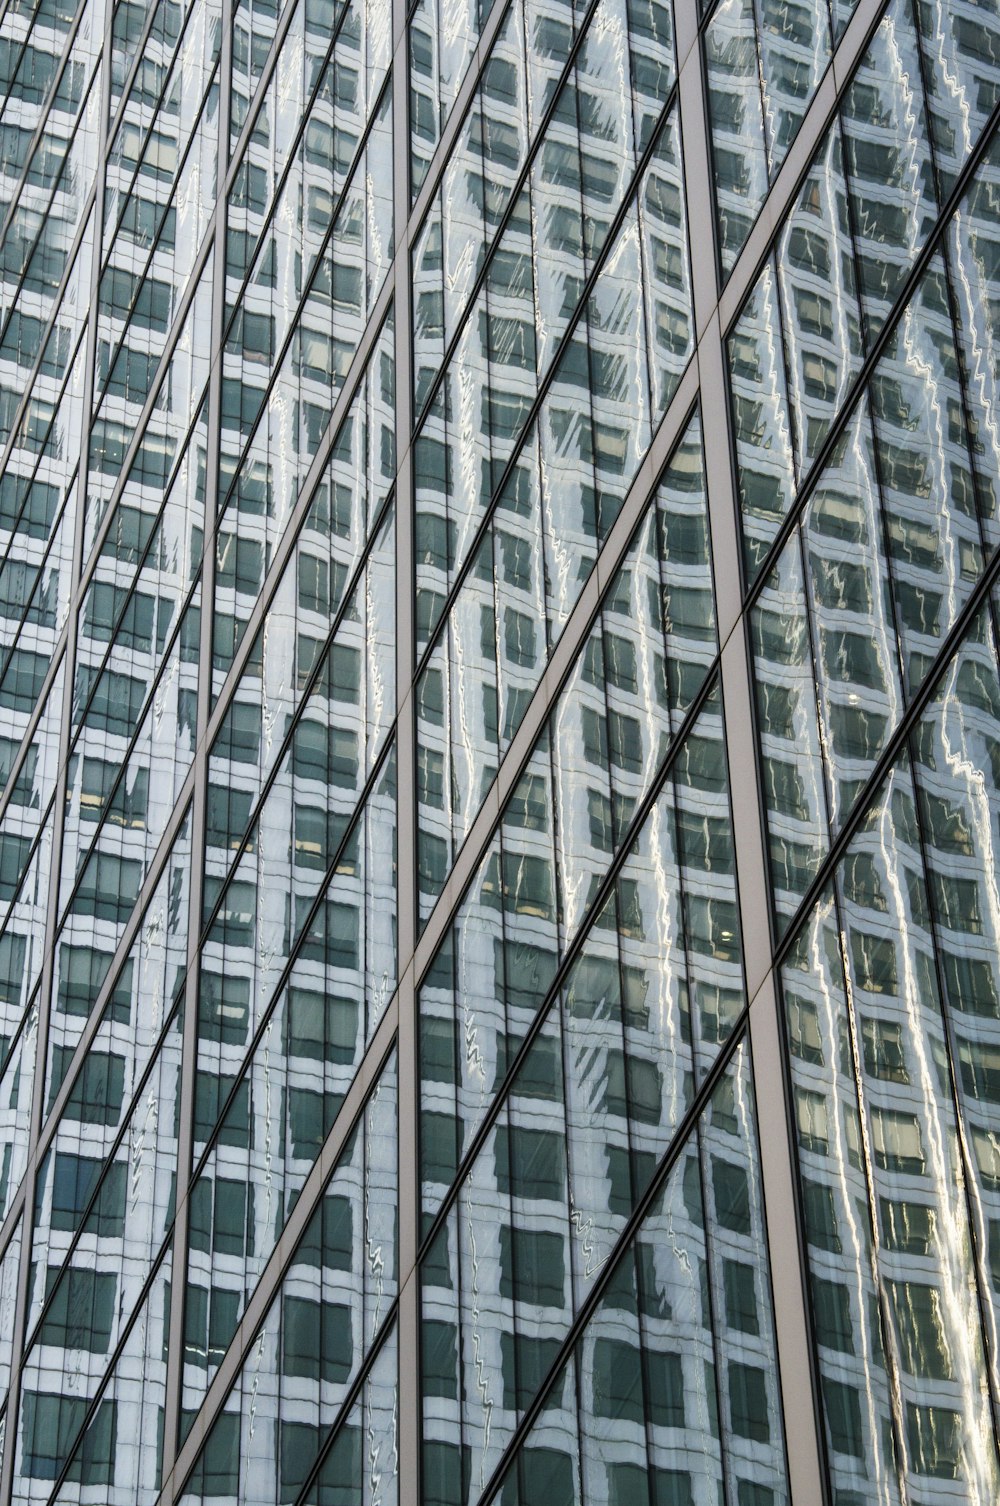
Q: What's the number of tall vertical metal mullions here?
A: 4